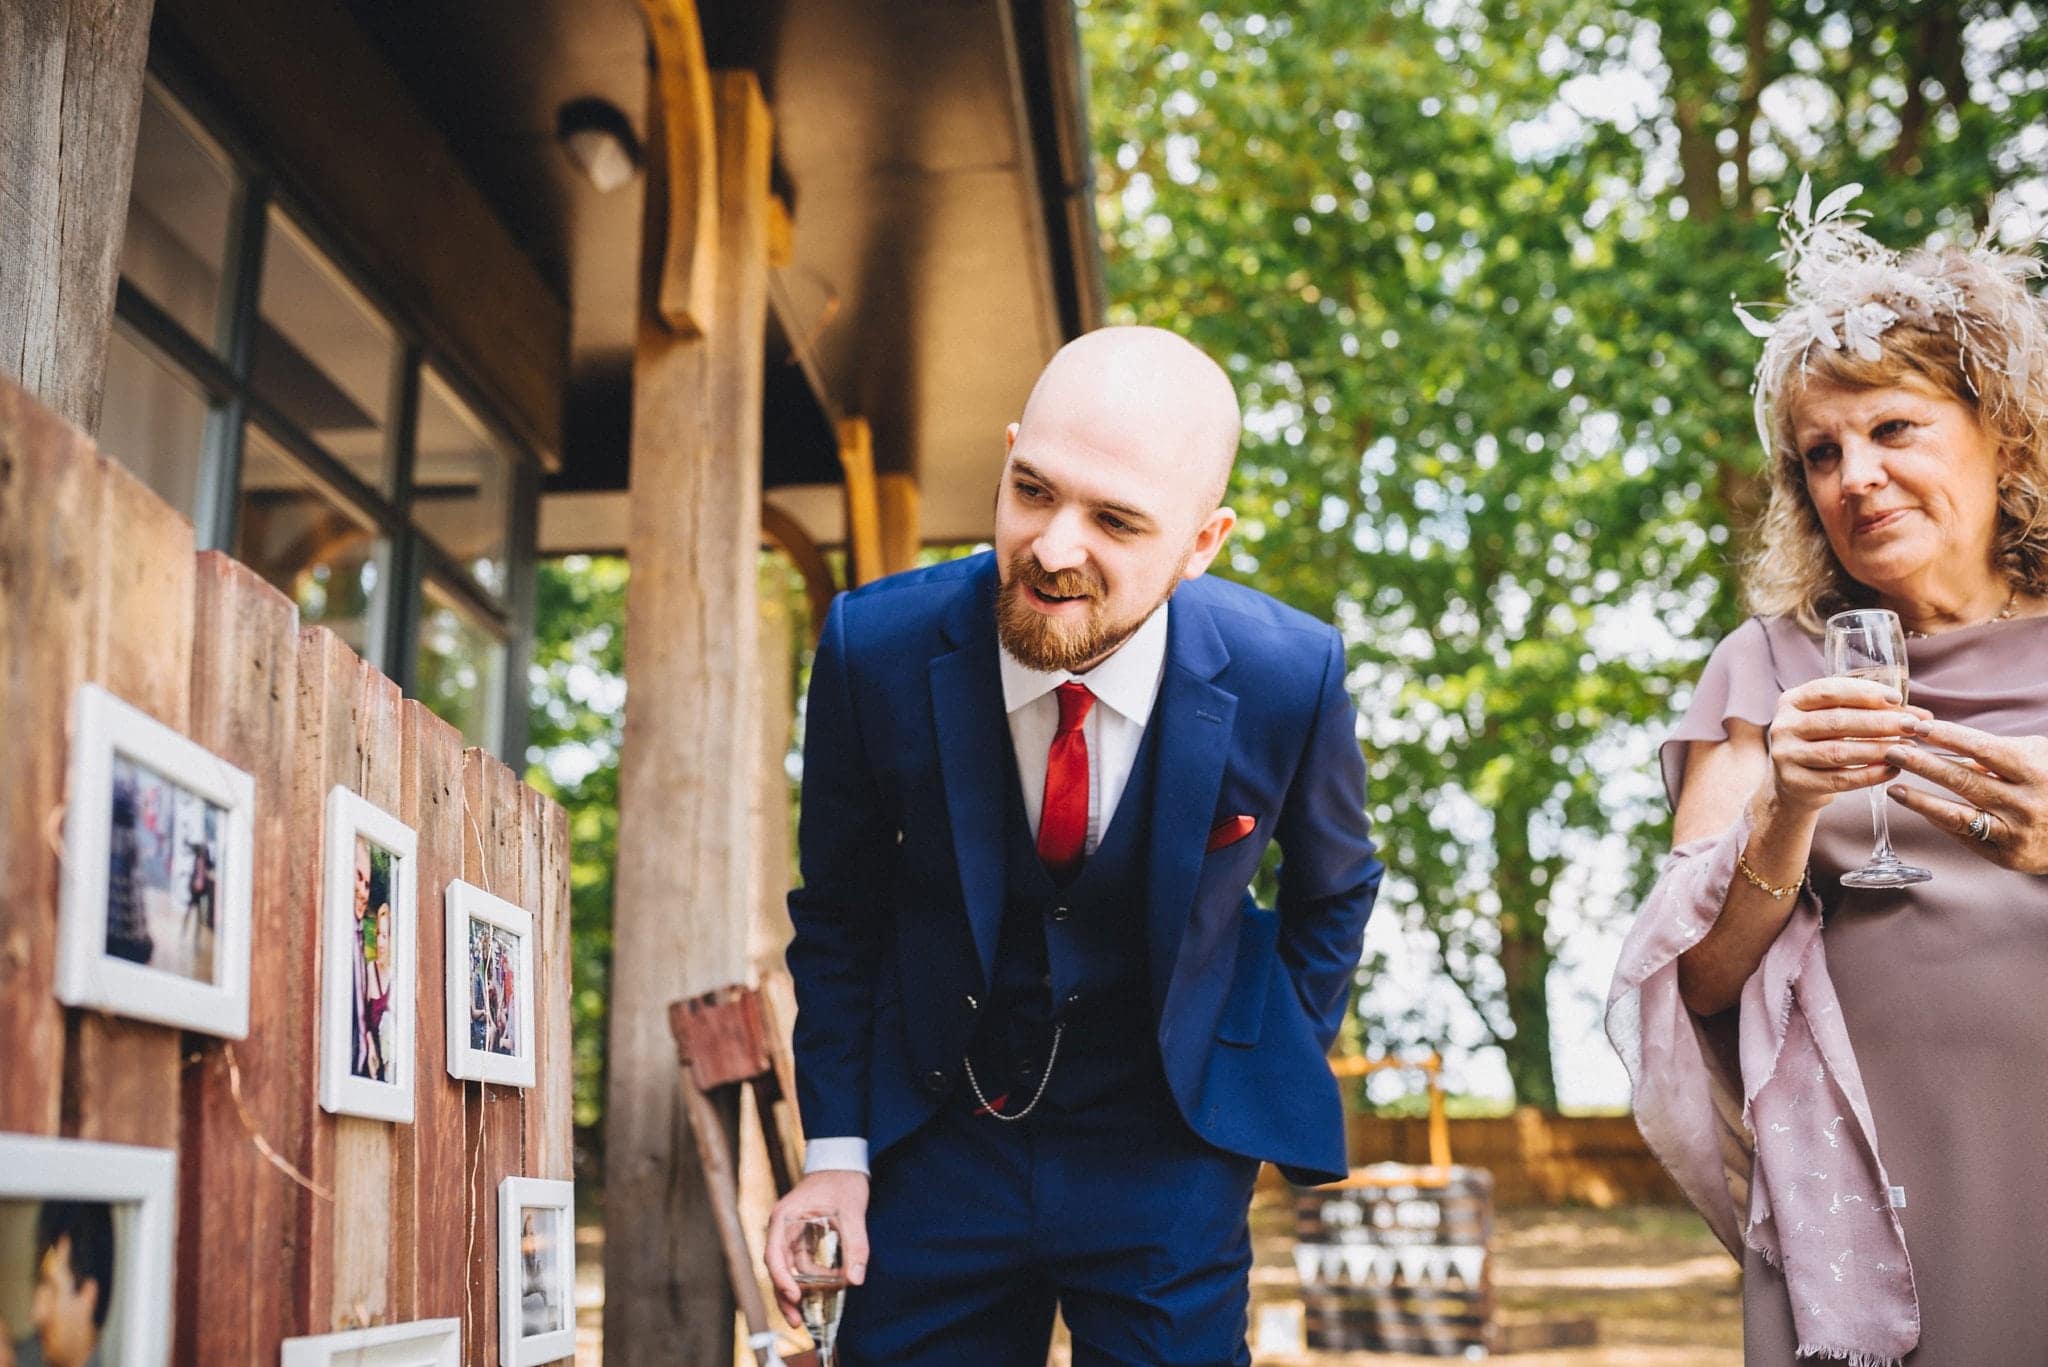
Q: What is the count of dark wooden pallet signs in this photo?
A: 1